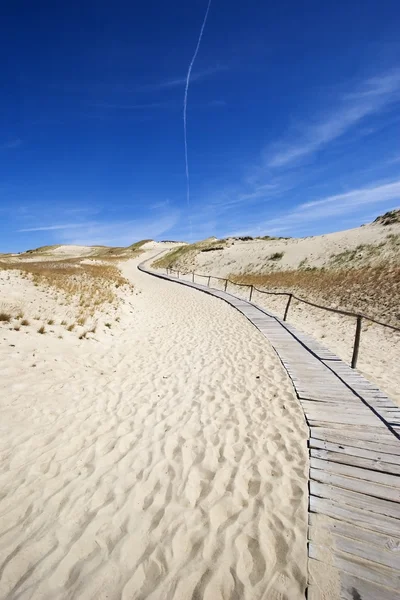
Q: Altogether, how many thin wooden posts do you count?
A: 8